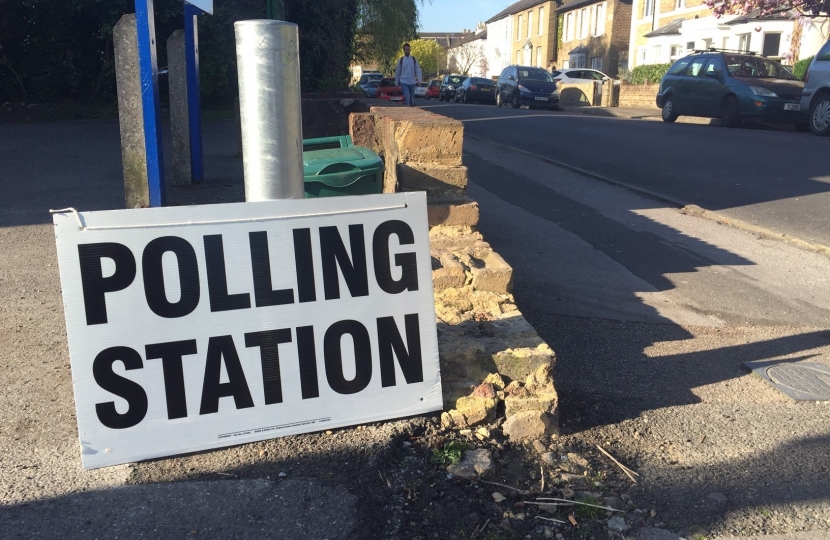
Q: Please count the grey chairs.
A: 0